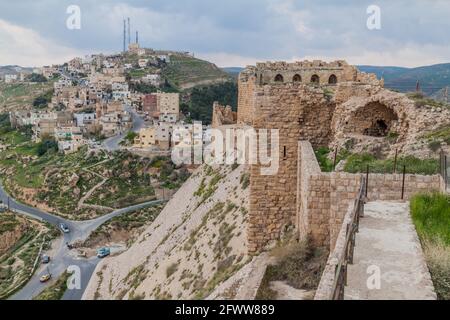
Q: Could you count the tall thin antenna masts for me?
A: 3